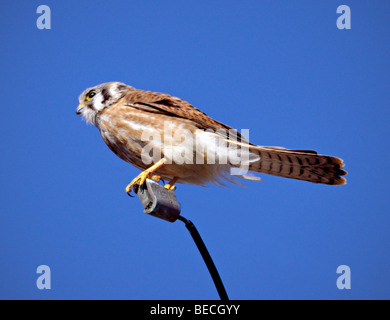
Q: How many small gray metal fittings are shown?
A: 1